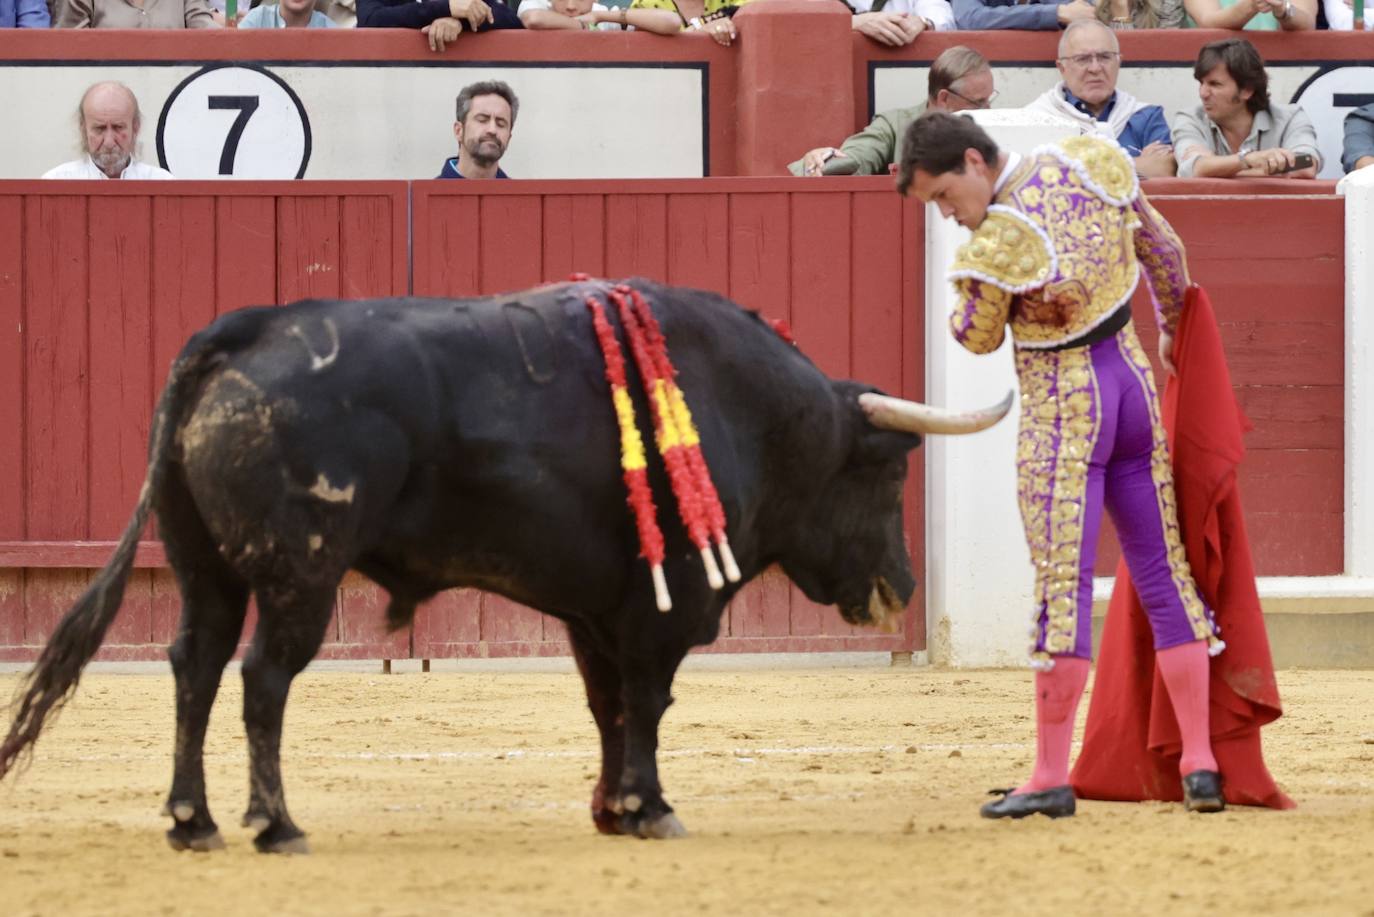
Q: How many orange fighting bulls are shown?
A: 0